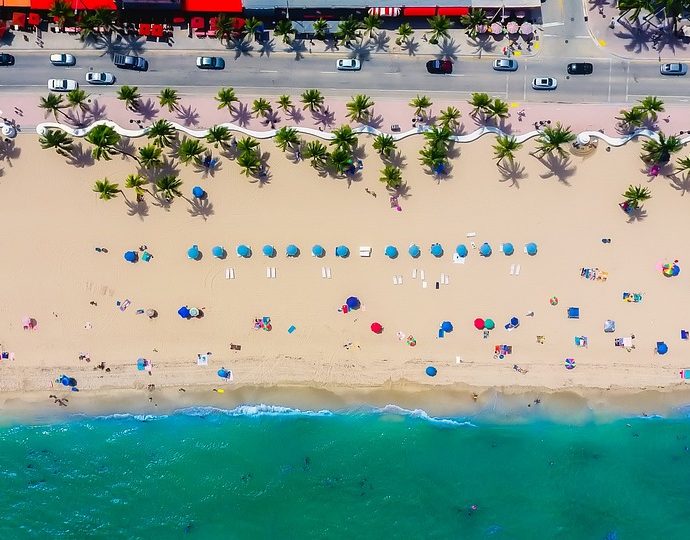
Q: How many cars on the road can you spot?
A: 12